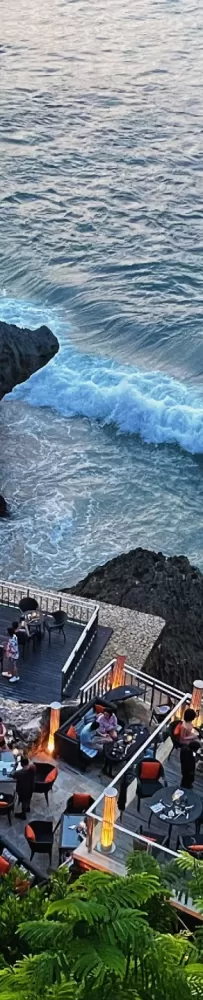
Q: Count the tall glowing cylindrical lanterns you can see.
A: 4